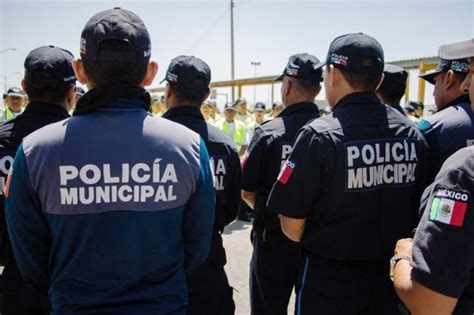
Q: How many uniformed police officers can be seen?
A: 8